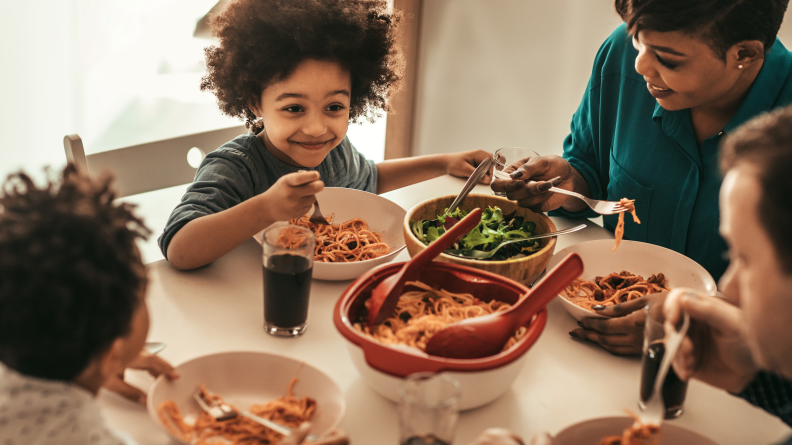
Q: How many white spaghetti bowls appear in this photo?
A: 4